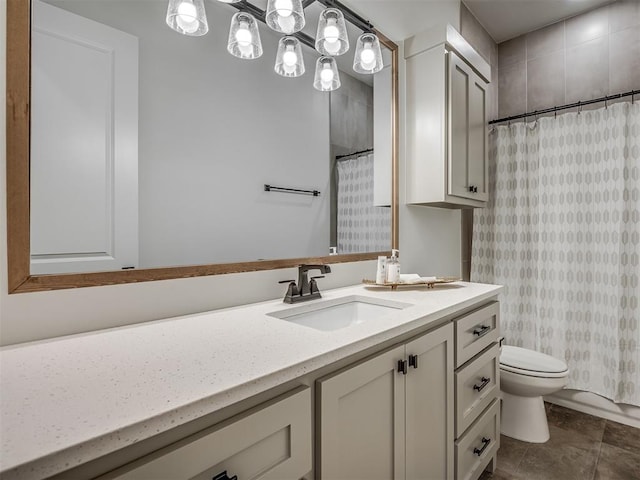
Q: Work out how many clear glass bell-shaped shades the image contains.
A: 7